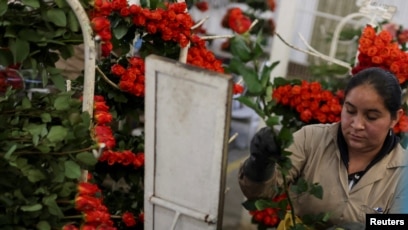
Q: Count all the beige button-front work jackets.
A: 1